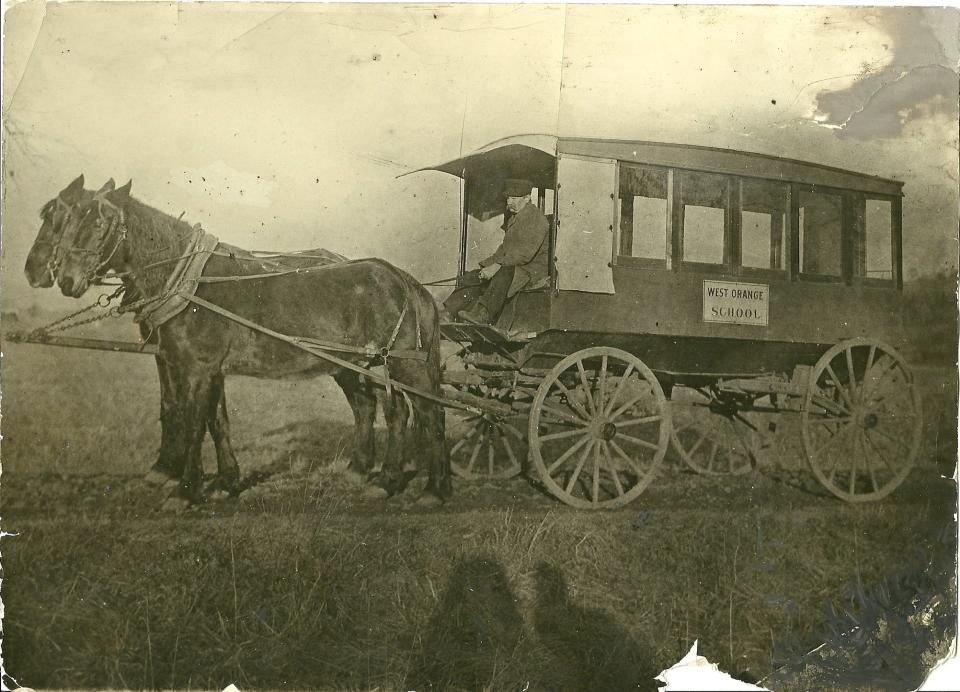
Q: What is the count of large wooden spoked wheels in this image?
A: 4